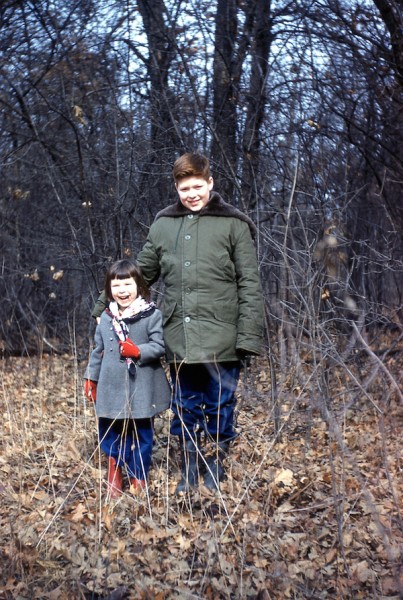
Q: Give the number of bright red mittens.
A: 2